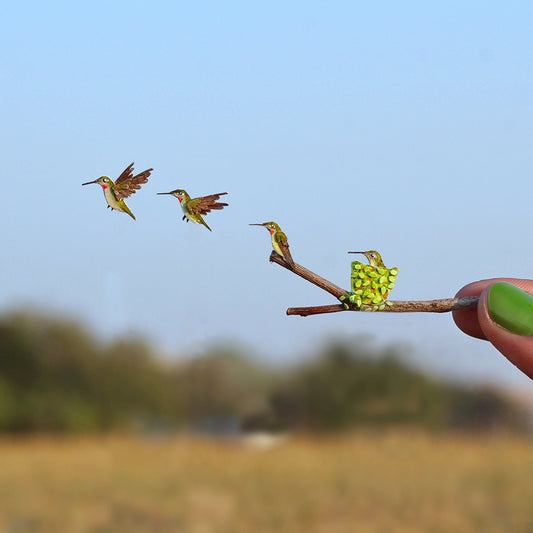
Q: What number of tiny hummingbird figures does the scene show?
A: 4